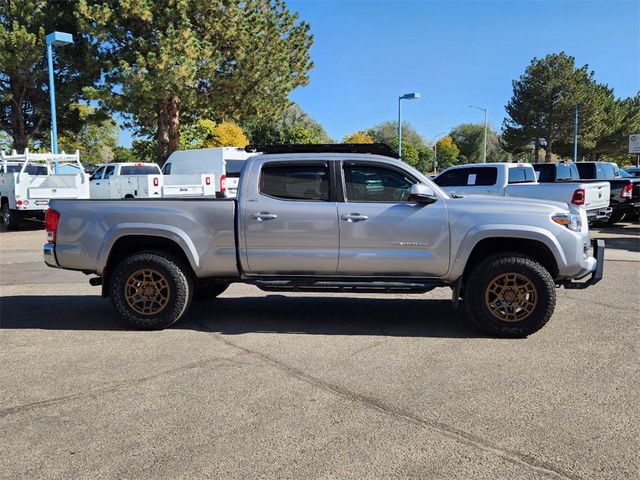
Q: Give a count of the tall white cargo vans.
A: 1